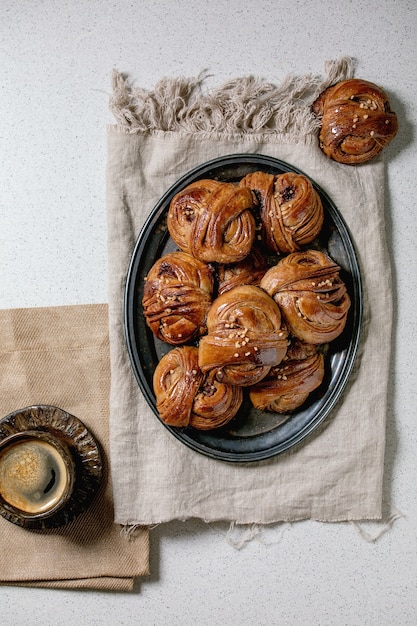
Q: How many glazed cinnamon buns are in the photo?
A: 9